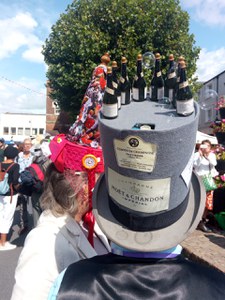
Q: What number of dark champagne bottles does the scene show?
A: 8